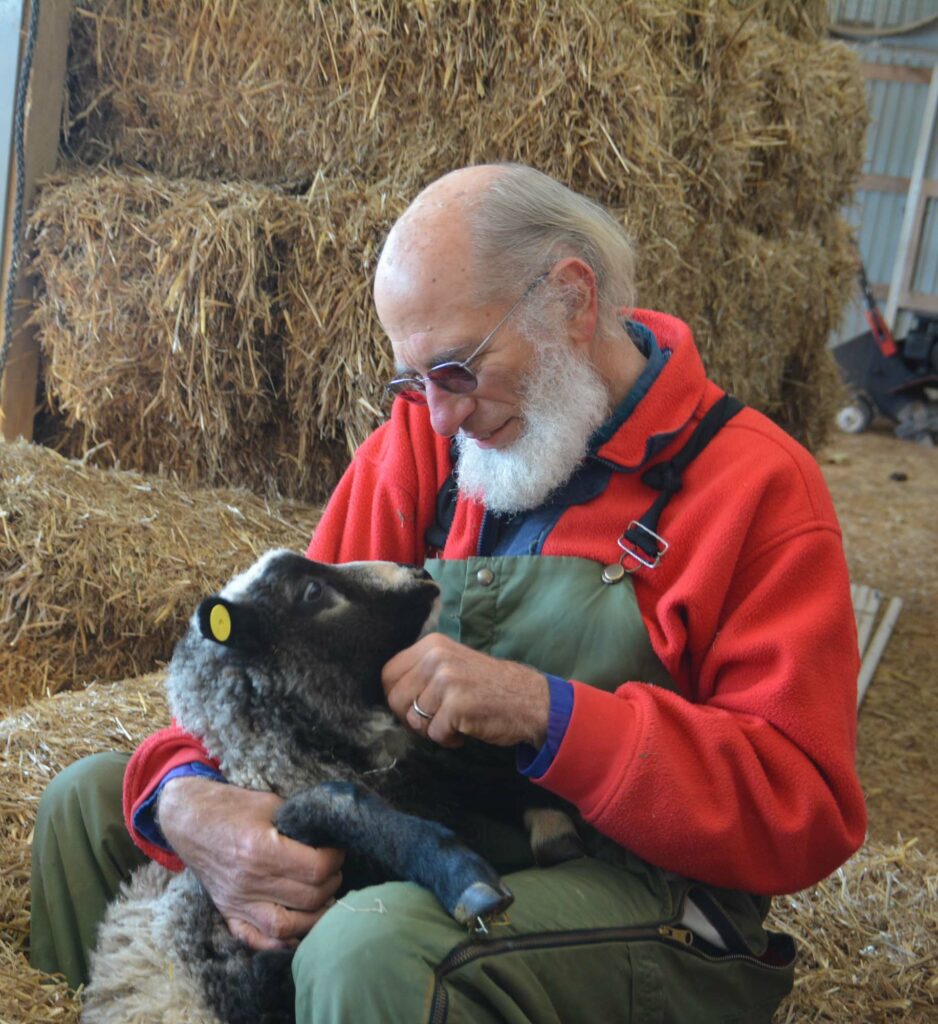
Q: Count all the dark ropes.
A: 1